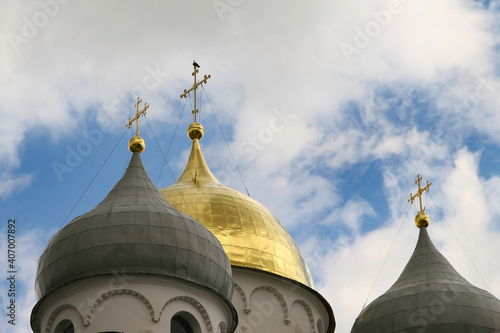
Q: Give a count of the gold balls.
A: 3